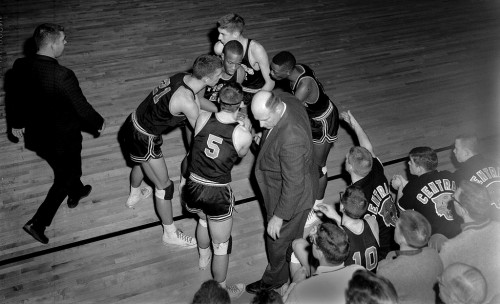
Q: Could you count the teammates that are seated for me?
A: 4